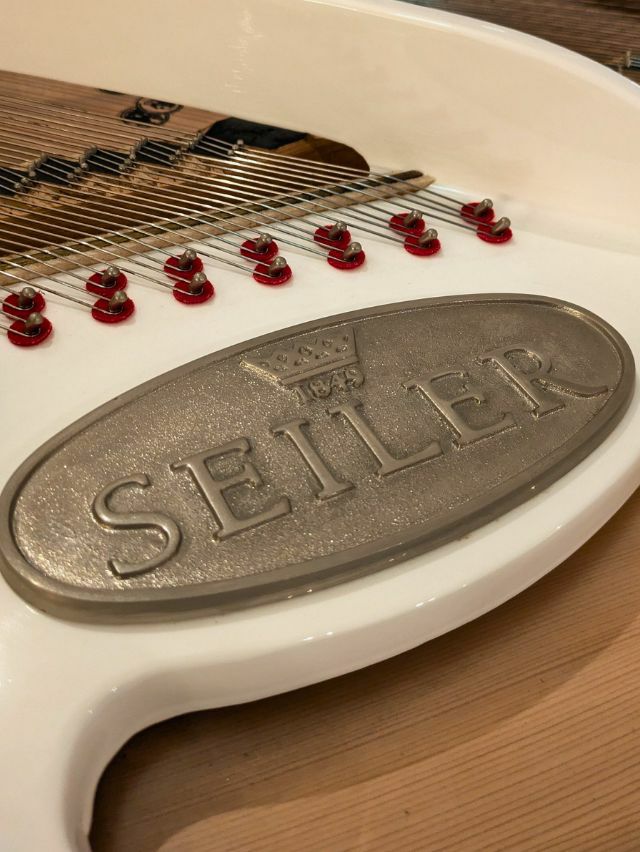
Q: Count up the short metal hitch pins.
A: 14